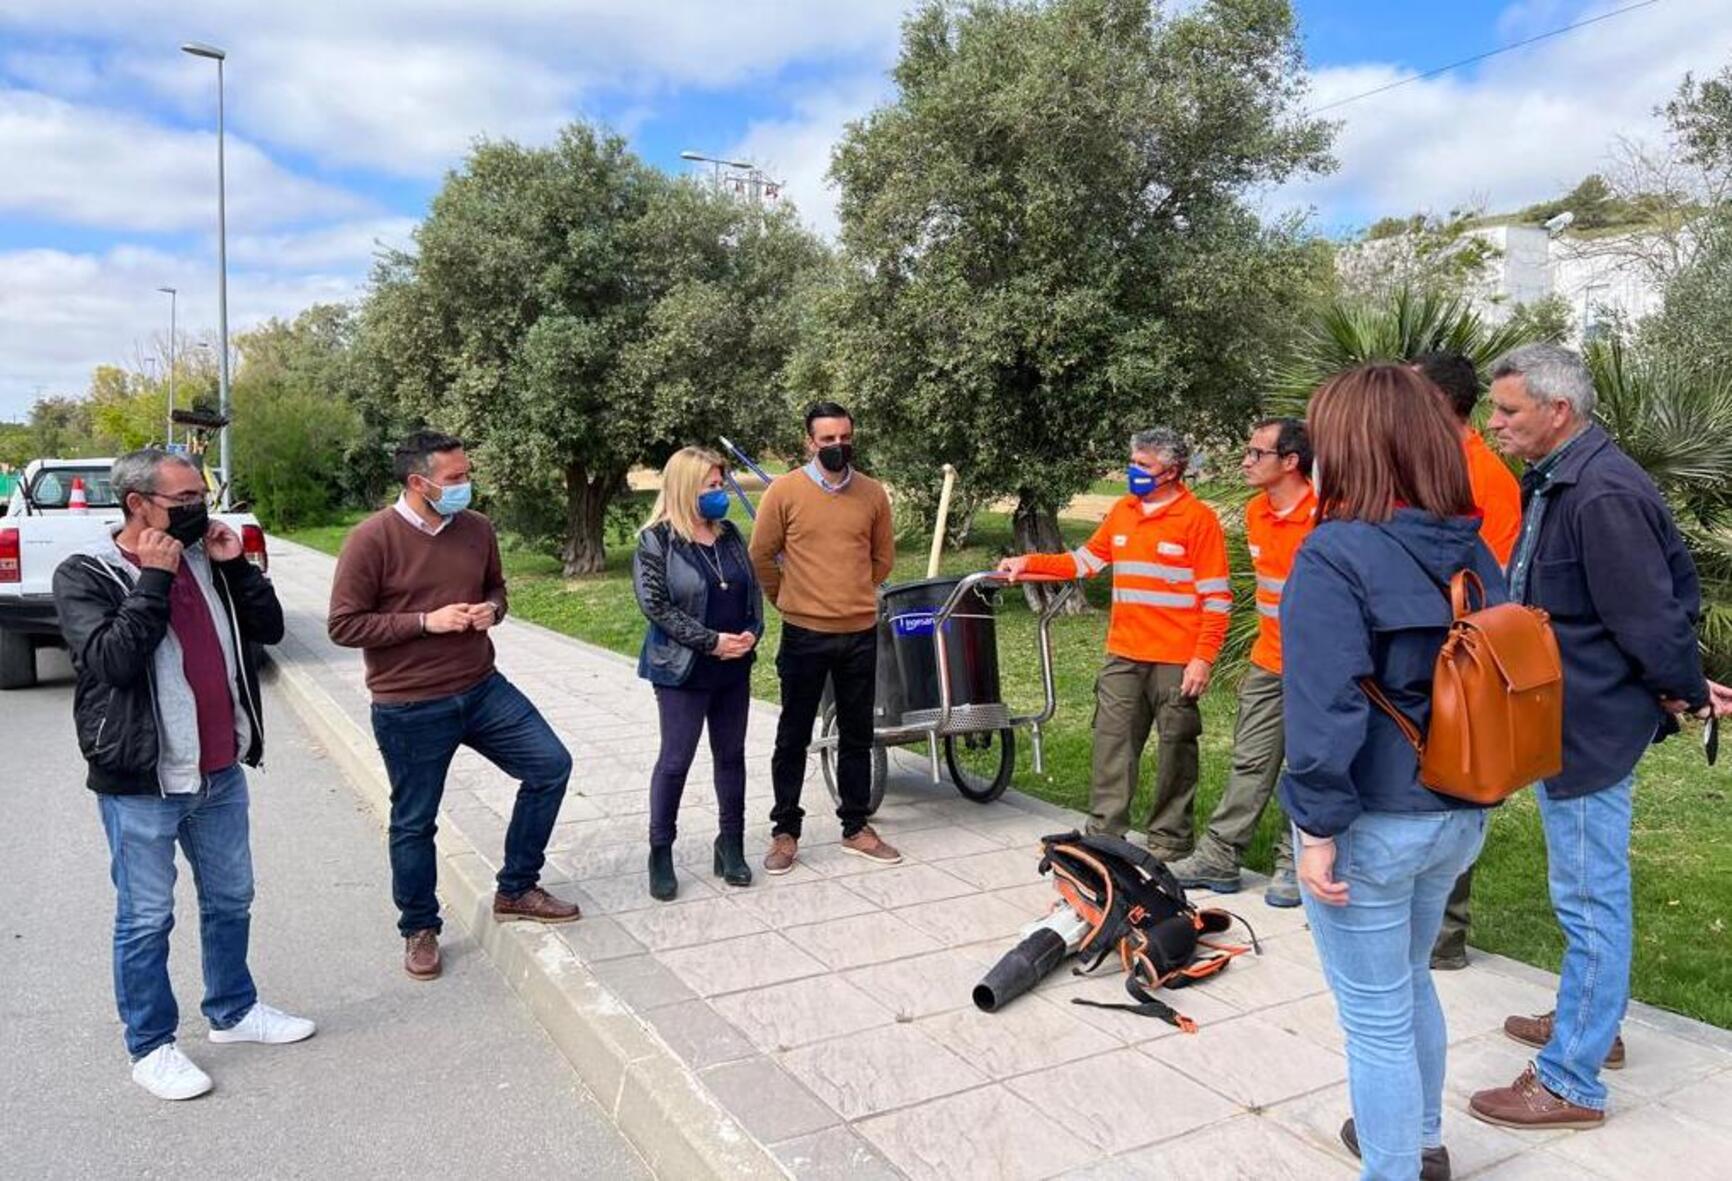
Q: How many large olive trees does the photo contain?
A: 2